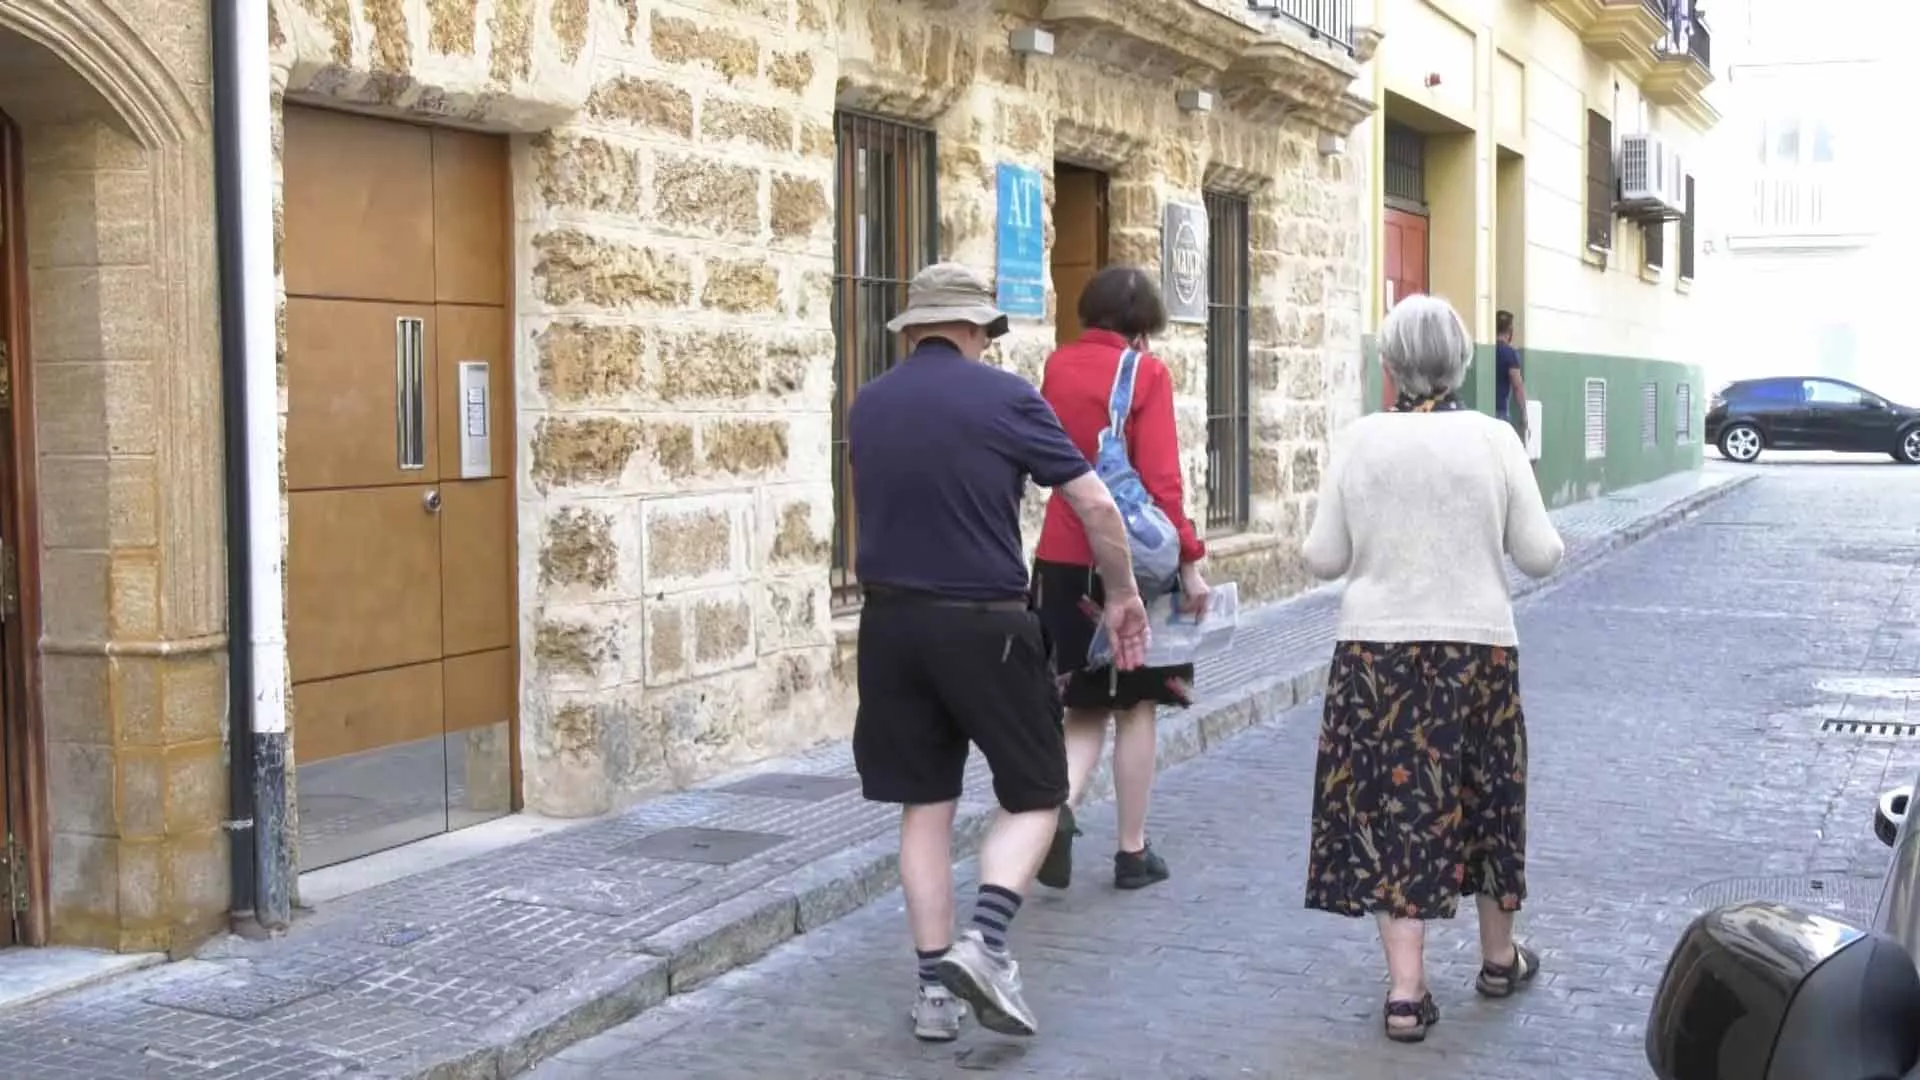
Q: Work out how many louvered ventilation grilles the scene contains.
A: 3